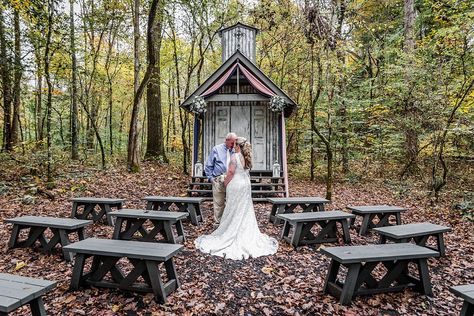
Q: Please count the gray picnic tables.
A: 12